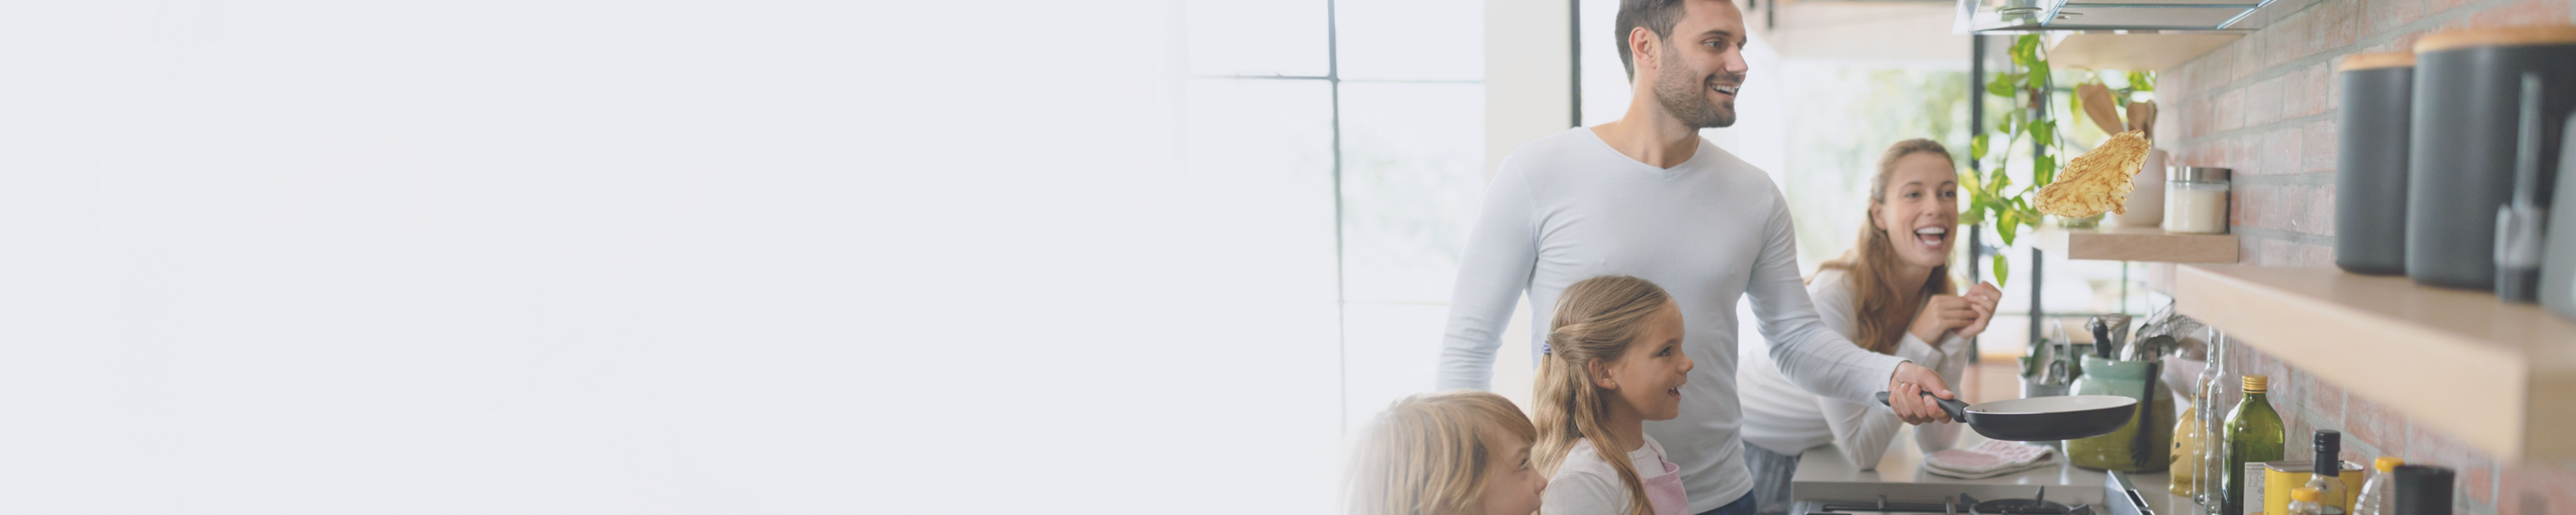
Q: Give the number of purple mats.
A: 0